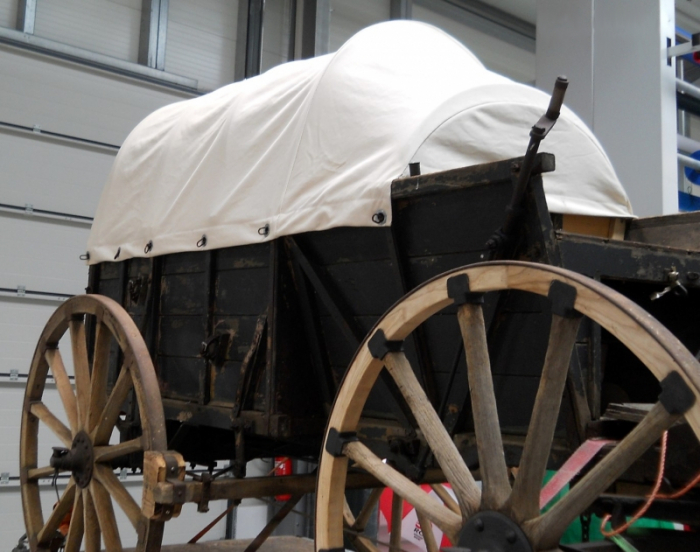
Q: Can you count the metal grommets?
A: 6